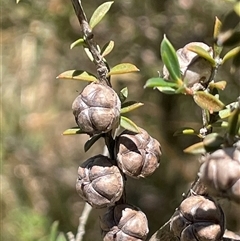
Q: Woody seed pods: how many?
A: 7